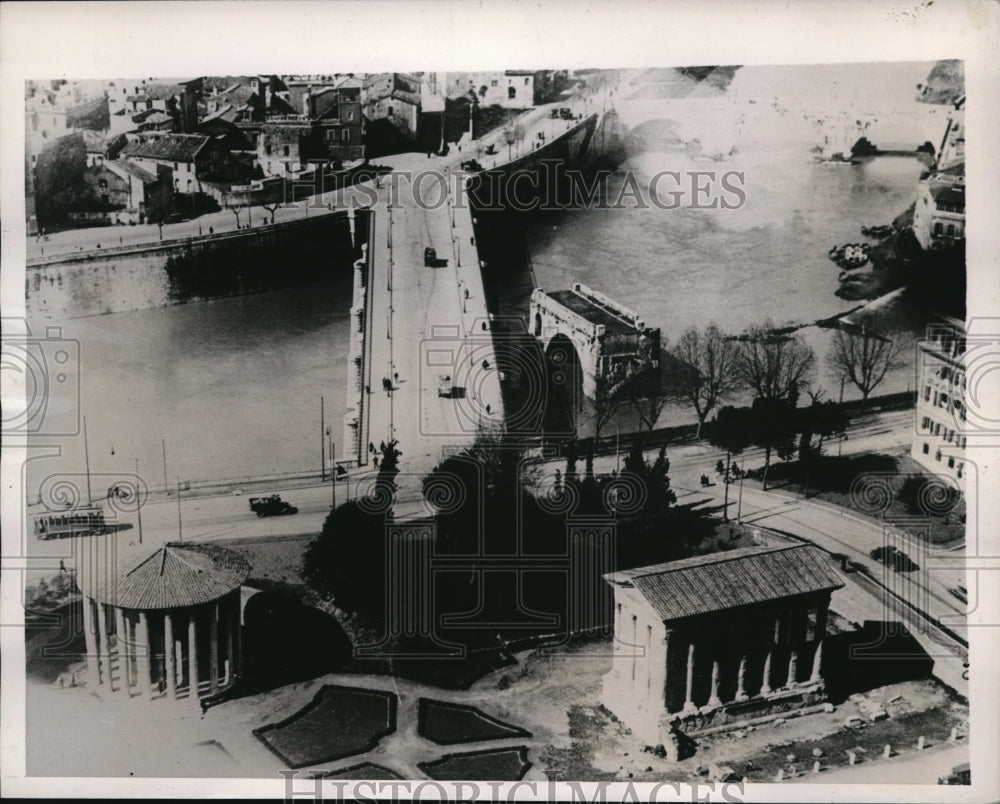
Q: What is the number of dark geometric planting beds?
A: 4